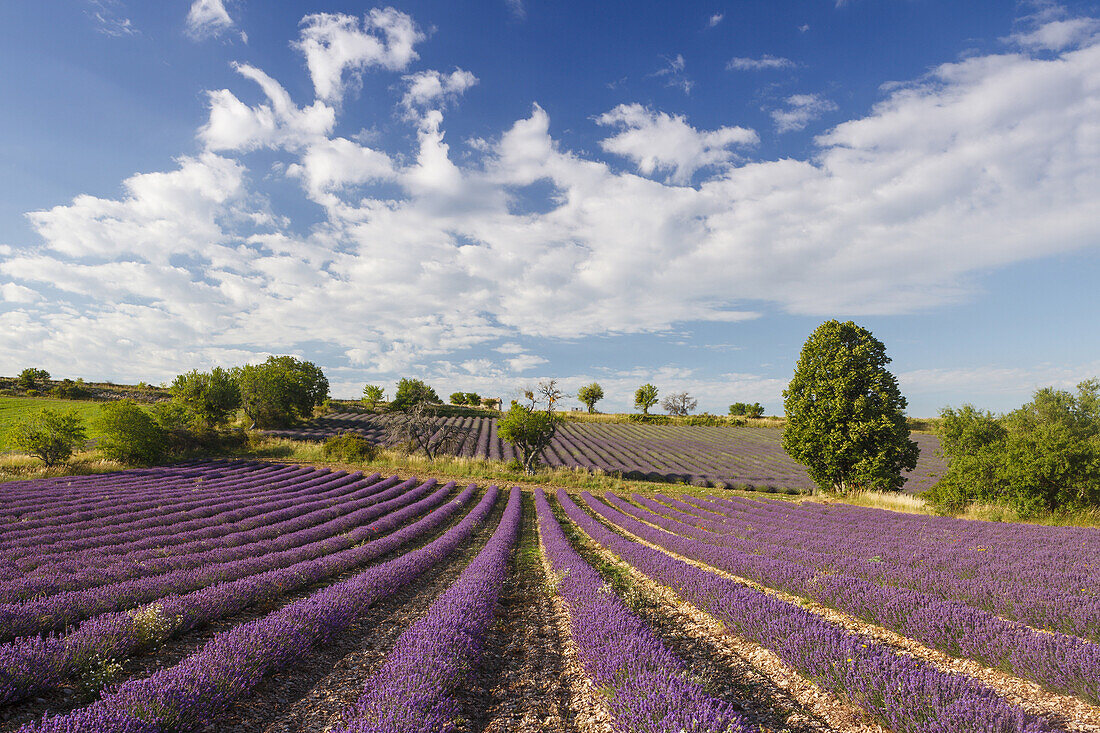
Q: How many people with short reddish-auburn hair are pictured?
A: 0